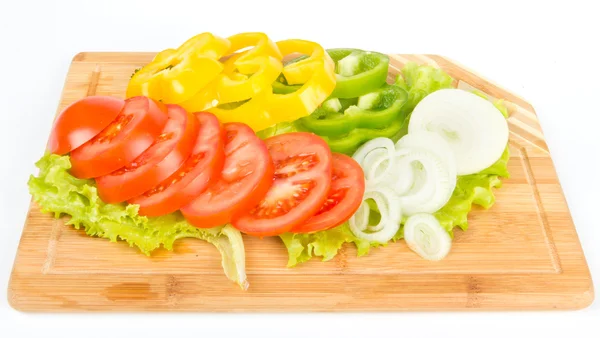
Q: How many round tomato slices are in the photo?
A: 7